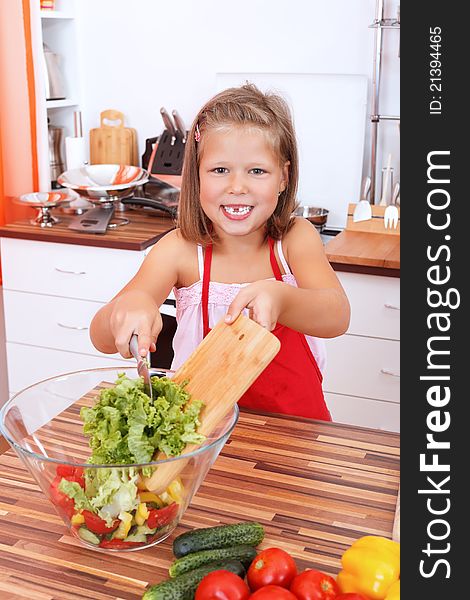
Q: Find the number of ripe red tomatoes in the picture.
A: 5